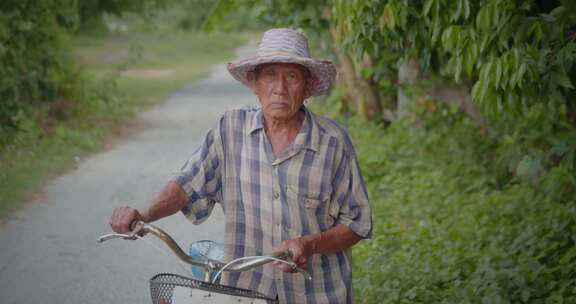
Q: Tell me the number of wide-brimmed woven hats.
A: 1